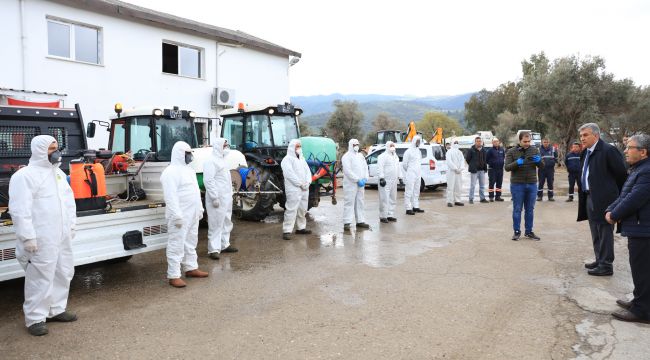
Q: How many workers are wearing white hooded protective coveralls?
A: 8